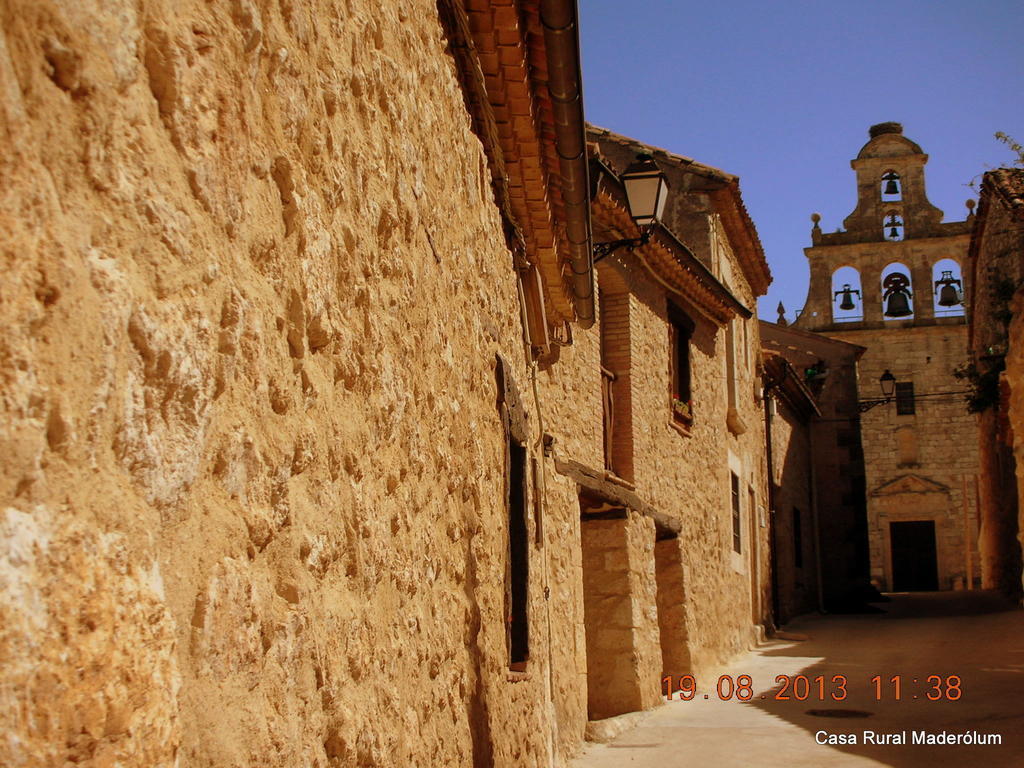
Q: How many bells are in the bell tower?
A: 5